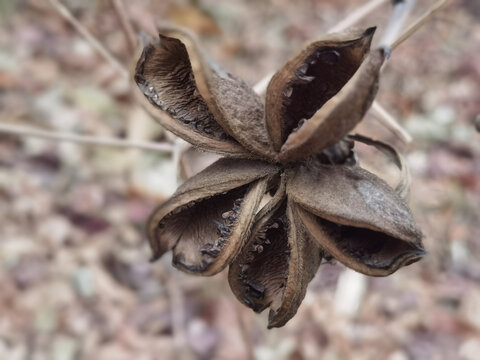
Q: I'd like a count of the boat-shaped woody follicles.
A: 5